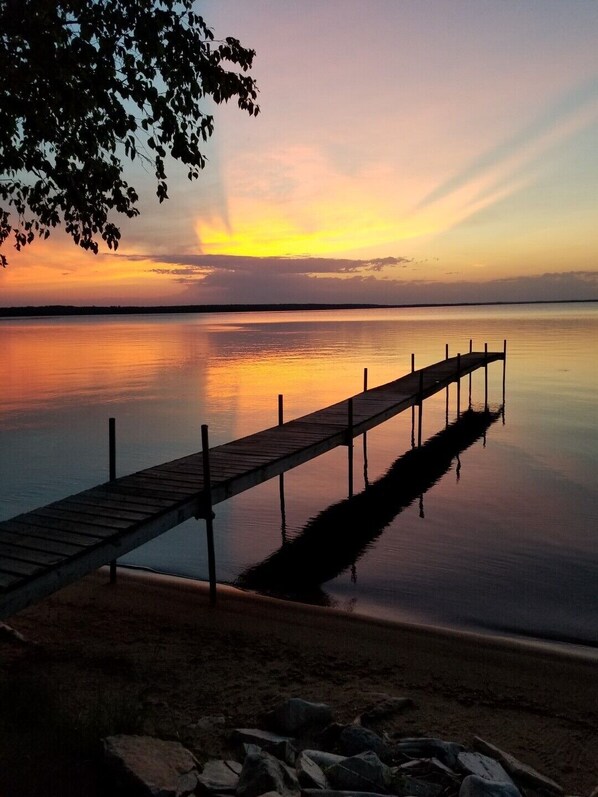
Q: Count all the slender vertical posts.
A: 12